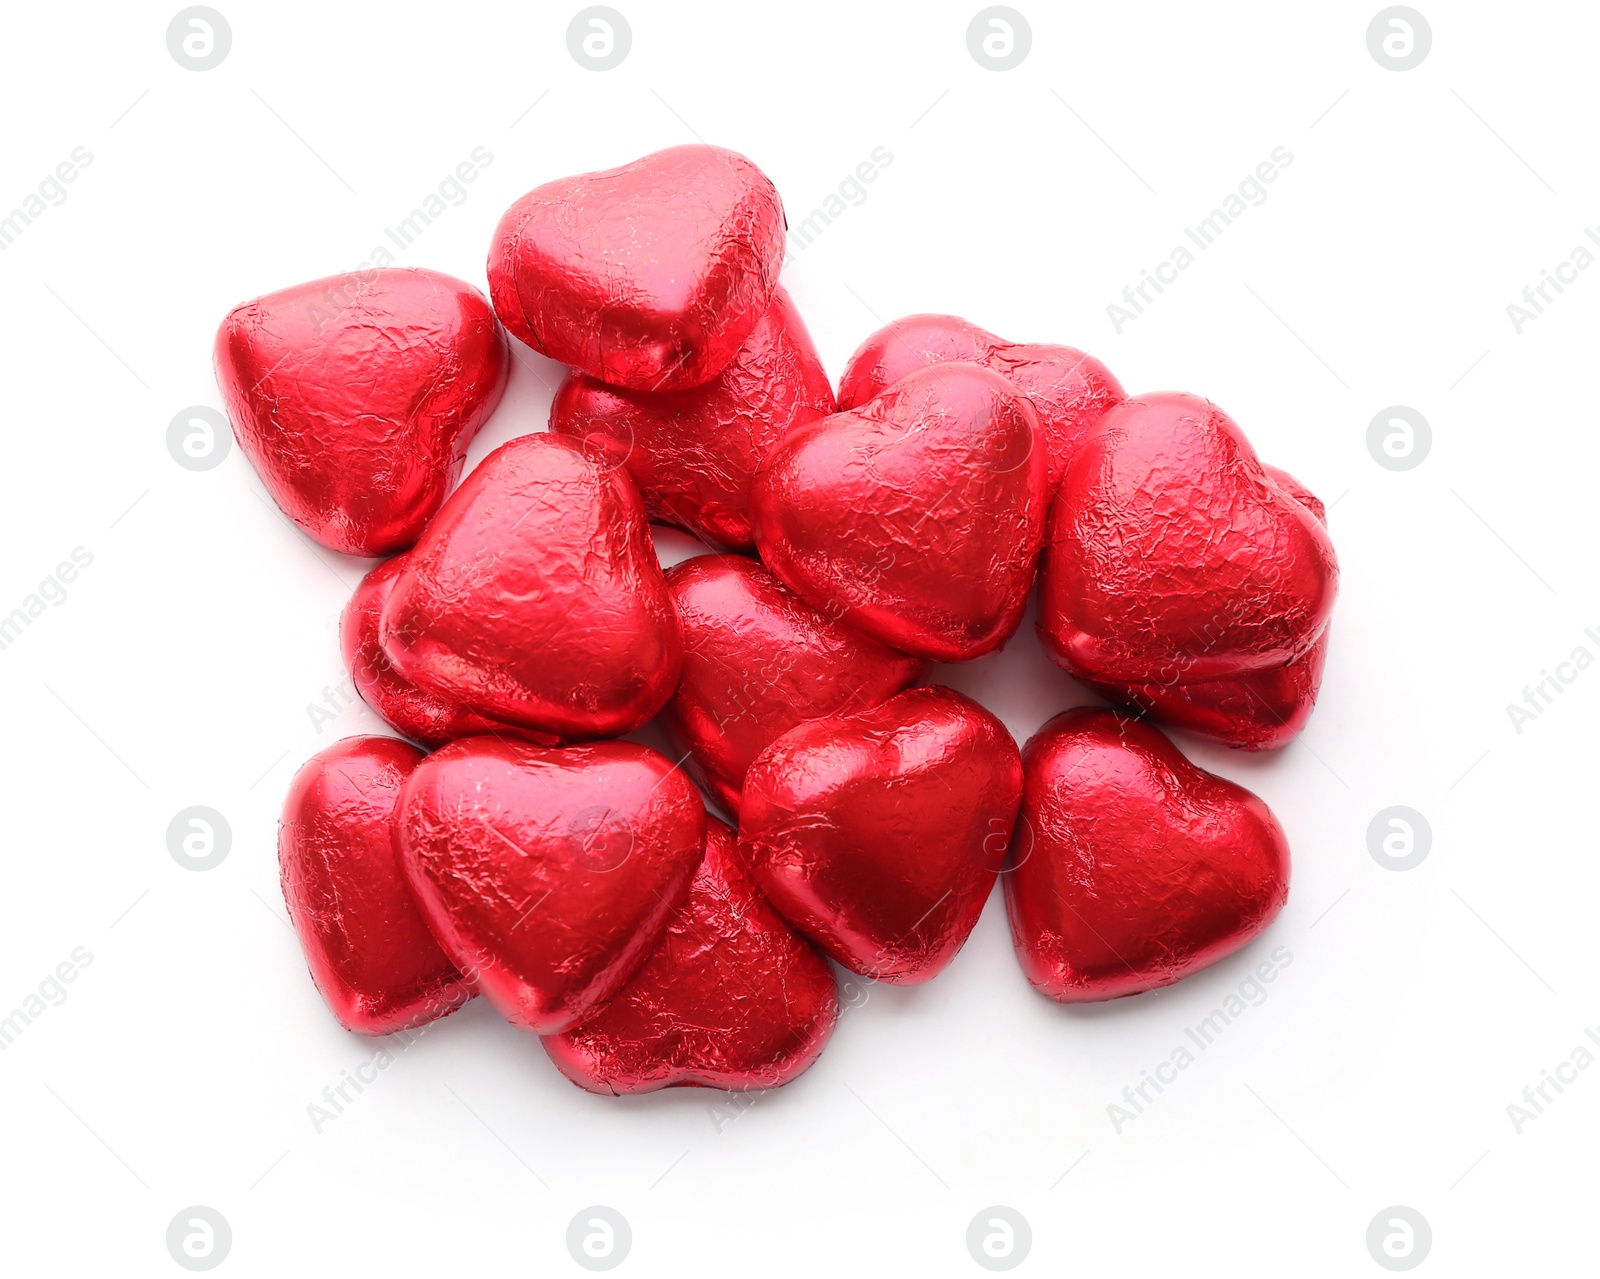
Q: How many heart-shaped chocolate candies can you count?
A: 15